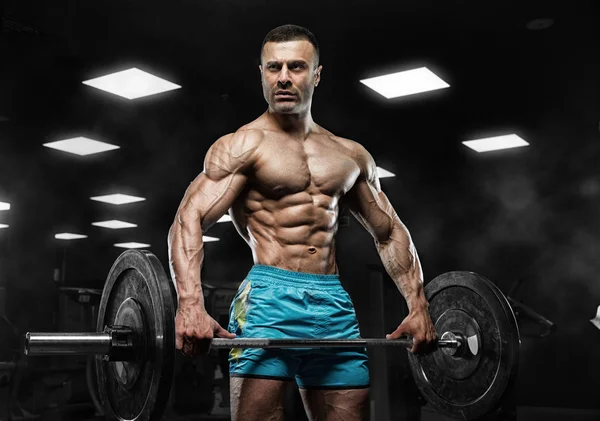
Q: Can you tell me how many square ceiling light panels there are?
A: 13